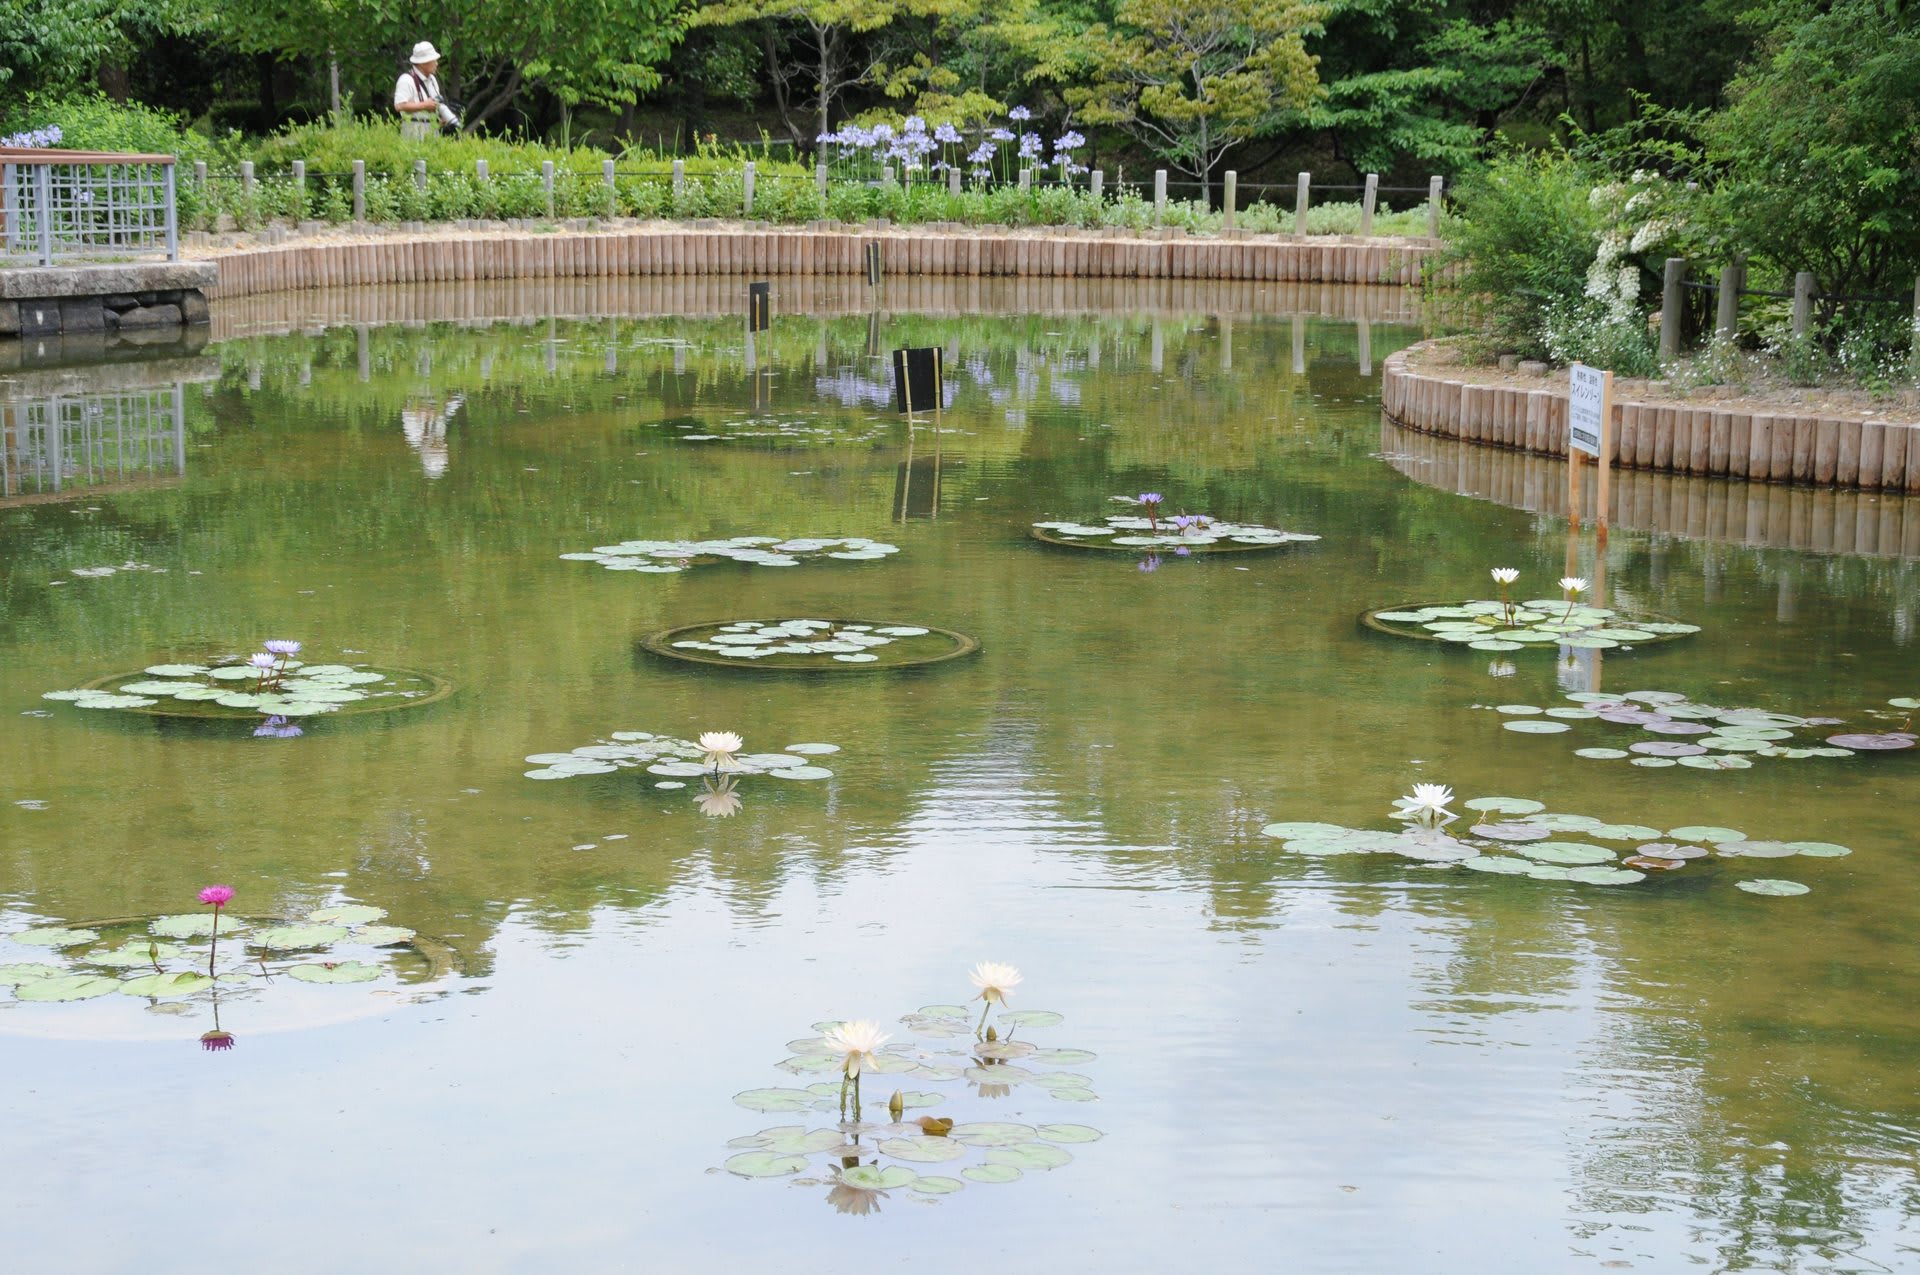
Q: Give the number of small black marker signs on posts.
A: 3